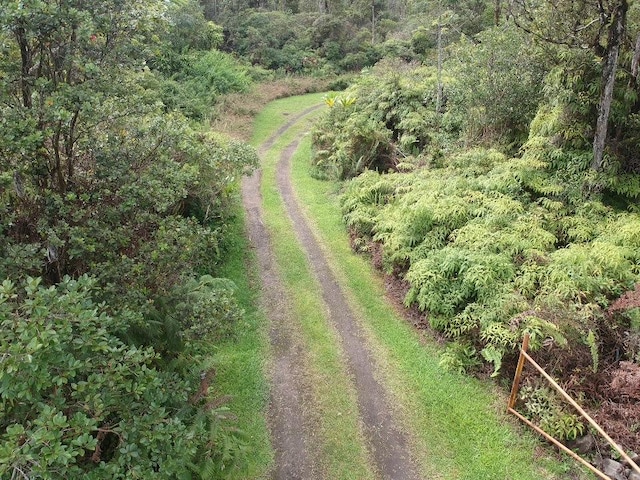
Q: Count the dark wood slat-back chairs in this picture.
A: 0